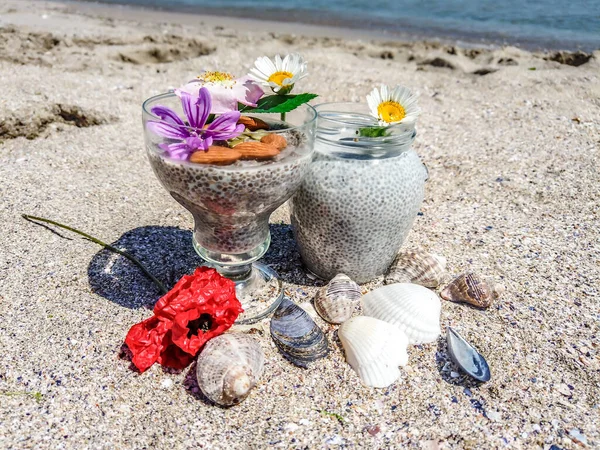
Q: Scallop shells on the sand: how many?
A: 2